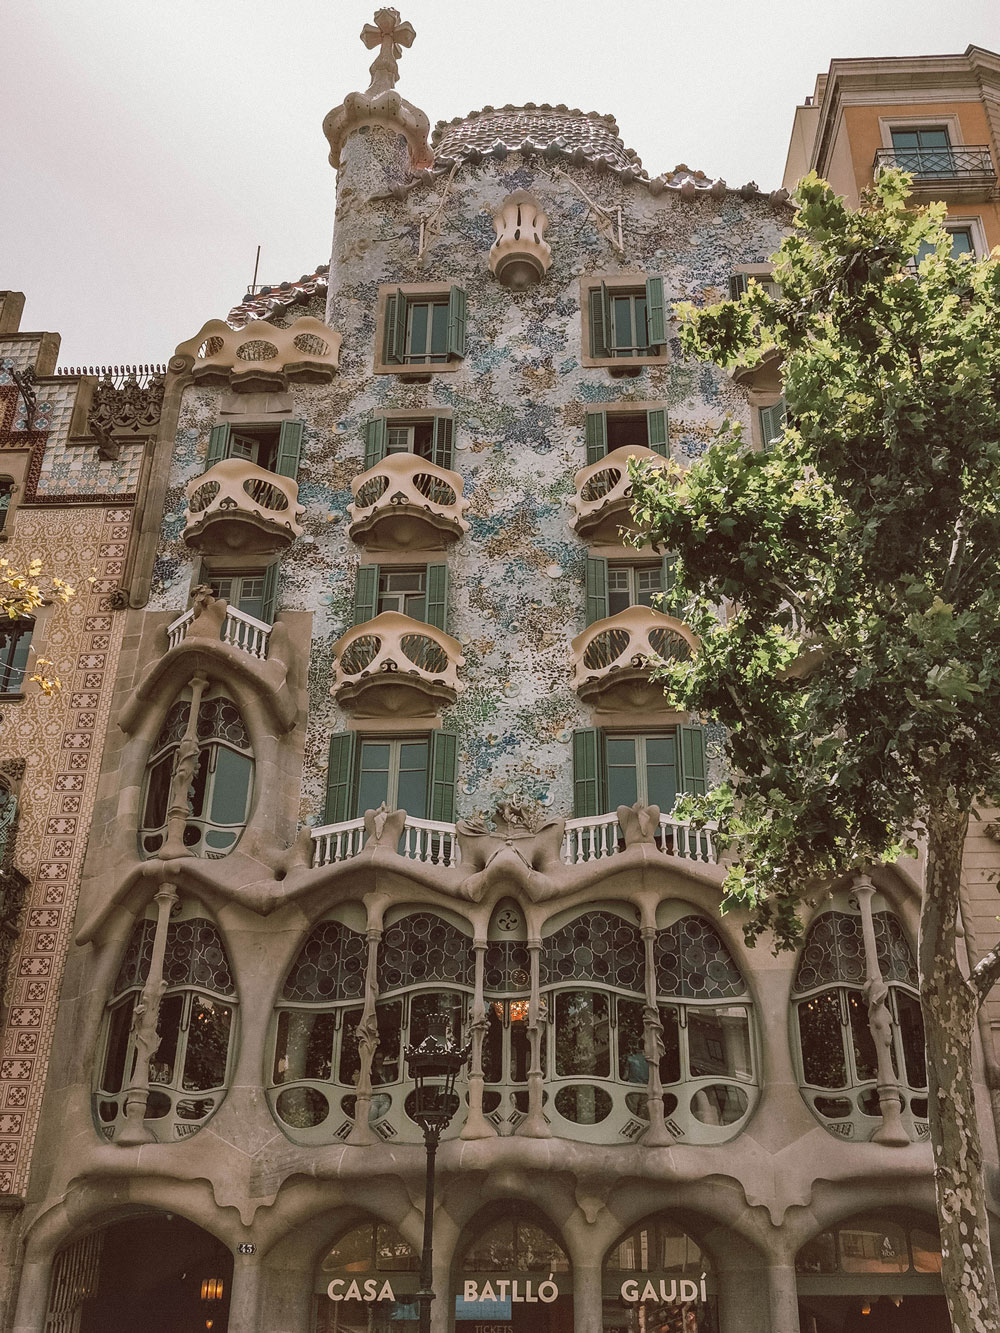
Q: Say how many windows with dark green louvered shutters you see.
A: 12